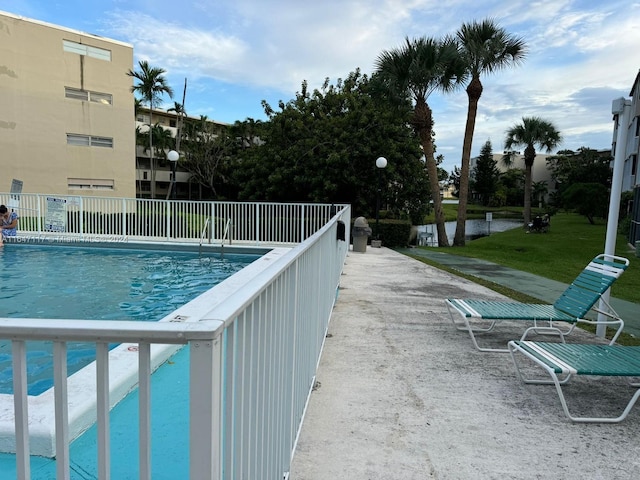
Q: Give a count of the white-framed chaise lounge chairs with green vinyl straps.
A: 2